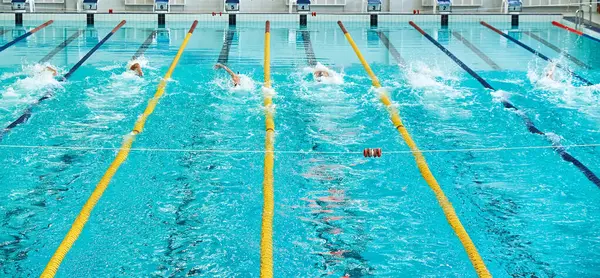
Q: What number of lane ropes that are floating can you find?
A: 8